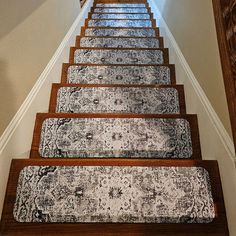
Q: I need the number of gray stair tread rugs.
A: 11